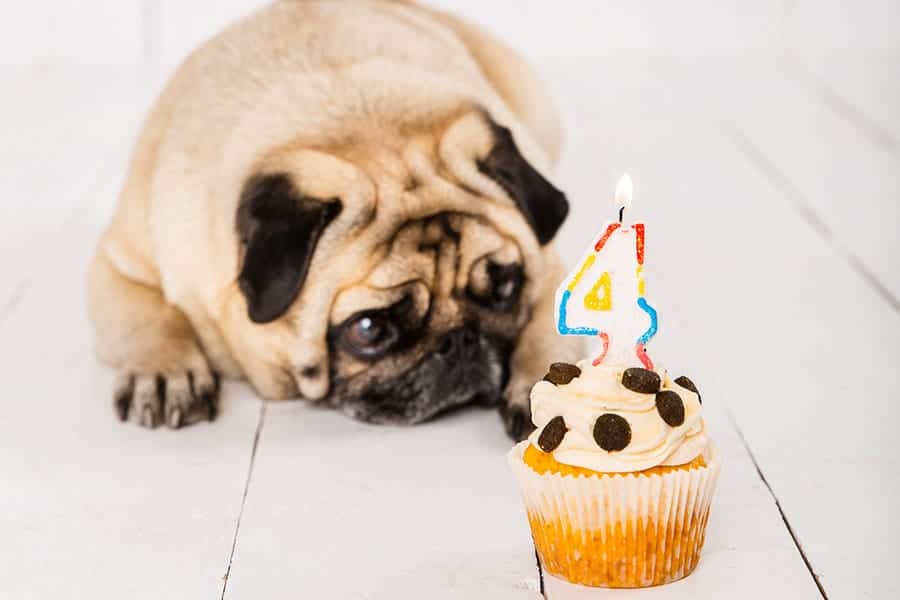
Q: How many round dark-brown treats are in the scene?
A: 6